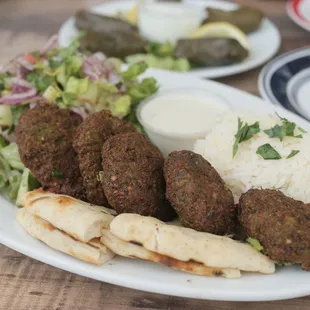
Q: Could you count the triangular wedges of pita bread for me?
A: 4